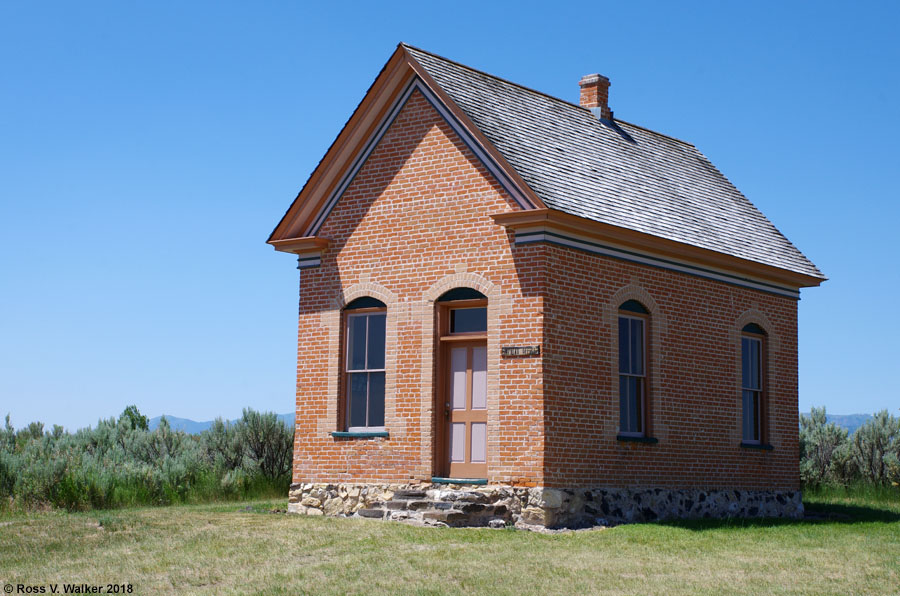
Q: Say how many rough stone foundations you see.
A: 1